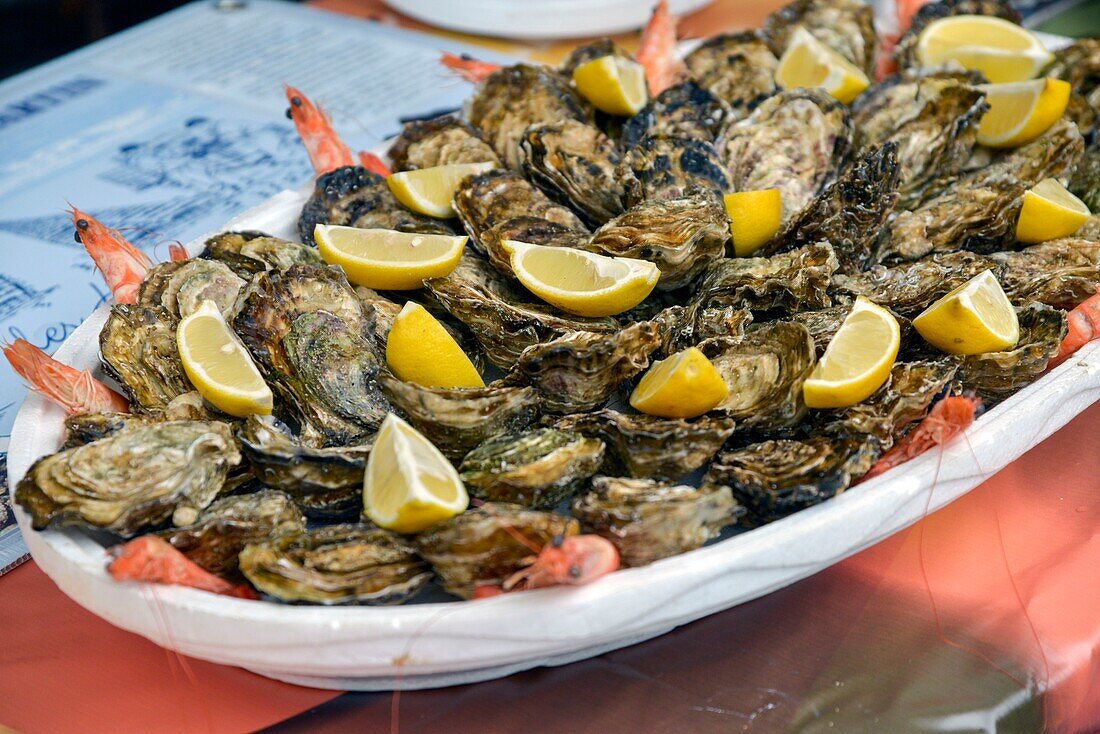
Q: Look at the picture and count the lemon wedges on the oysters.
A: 15